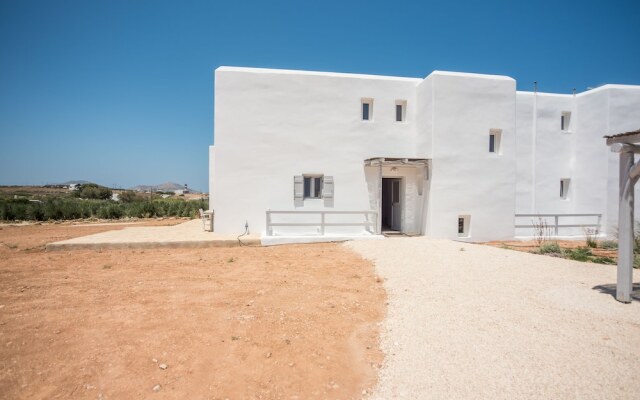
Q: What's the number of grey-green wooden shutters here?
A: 2